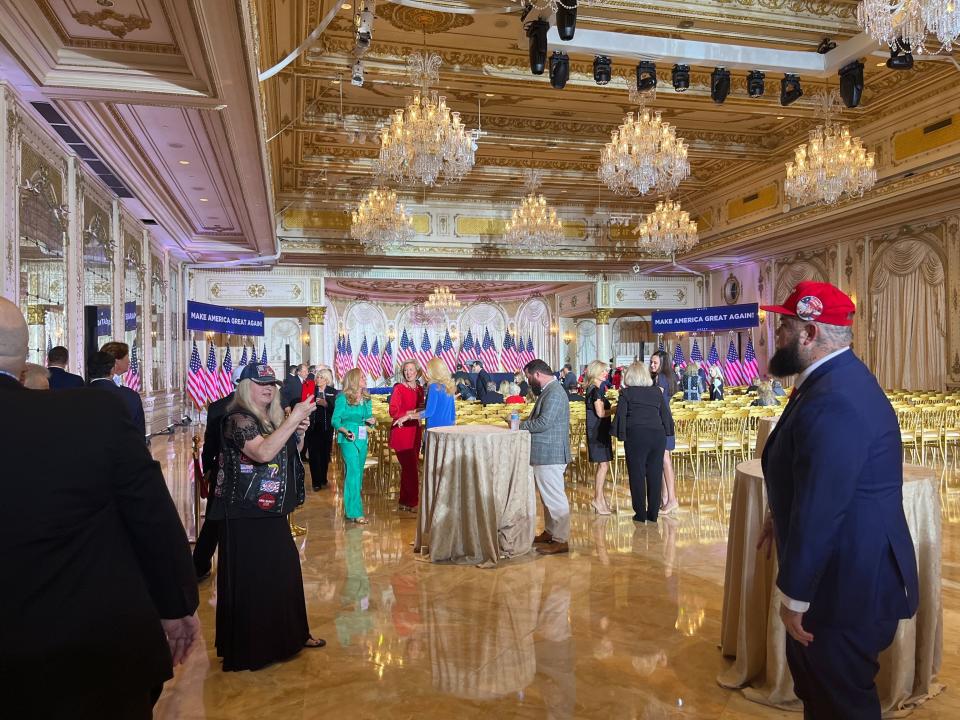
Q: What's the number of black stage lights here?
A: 11